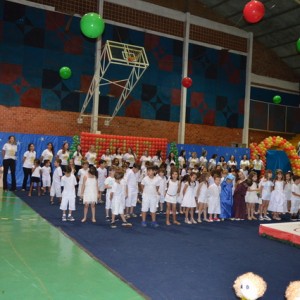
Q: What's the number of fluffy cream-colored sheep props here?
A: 2